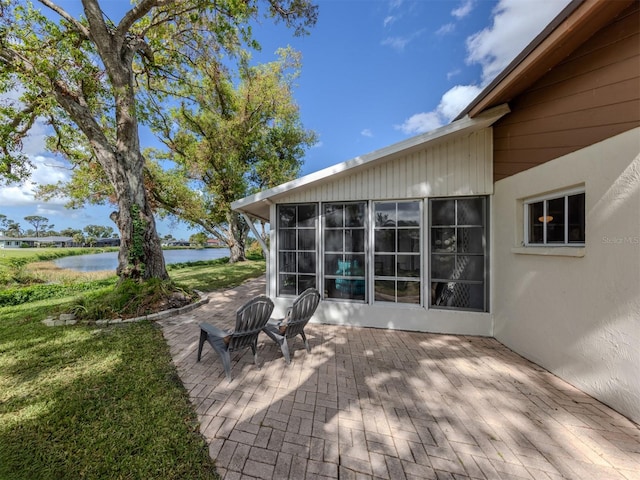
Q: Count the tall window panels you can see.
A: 4